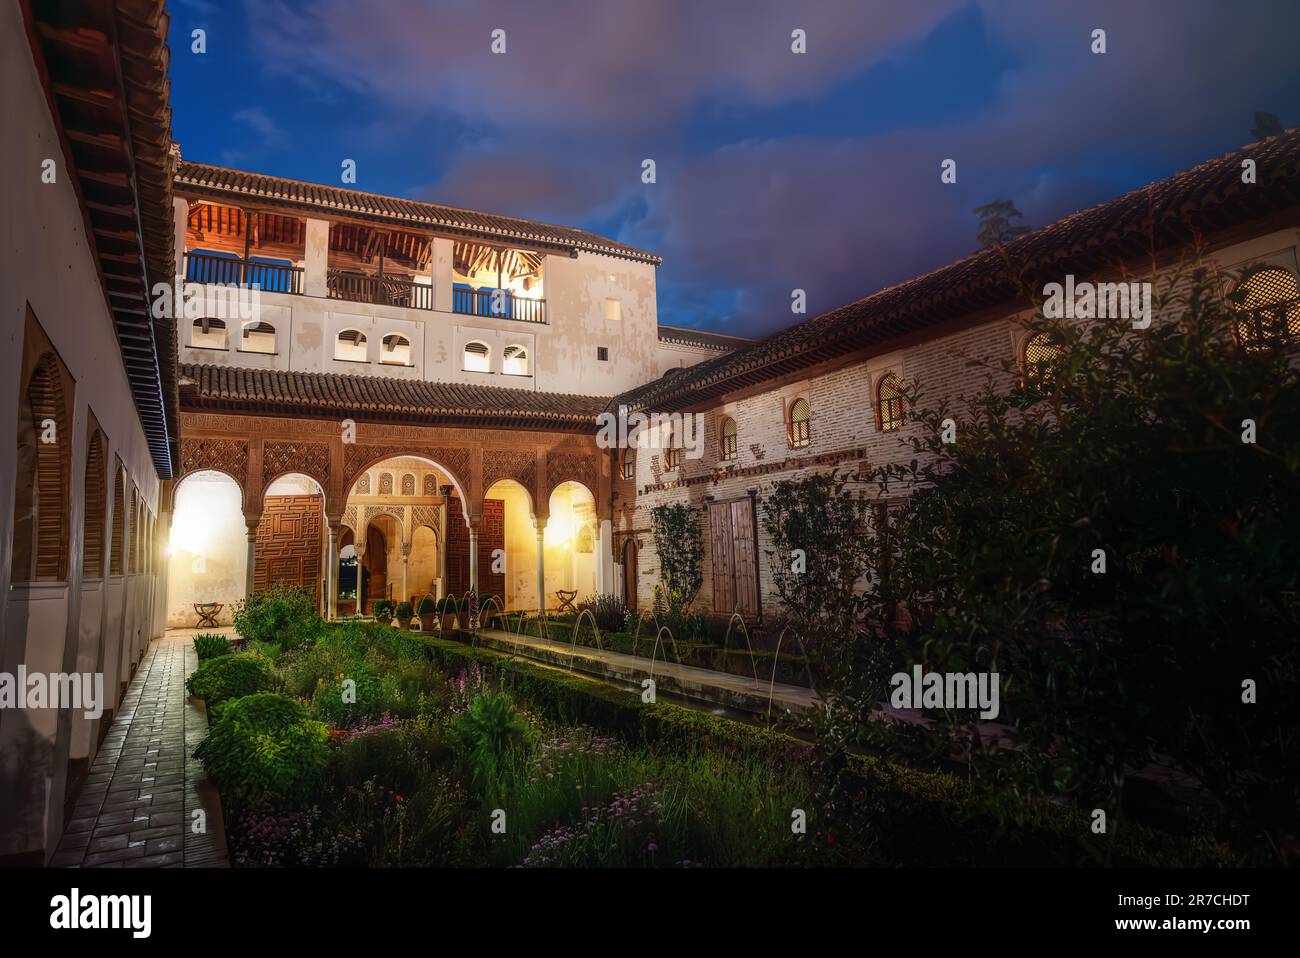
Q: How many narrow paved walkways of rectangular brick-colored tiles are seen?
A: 1